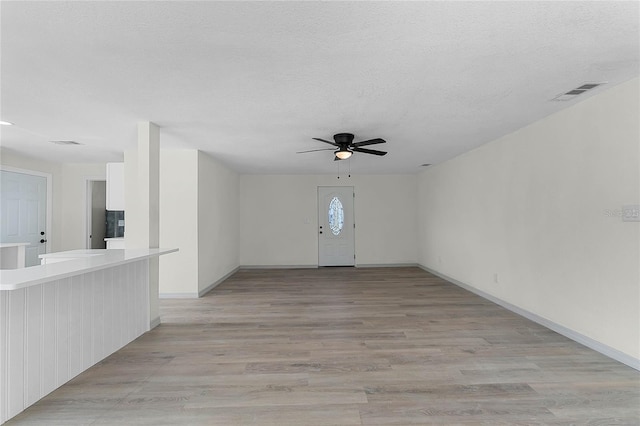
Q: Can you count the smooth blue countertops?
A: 0